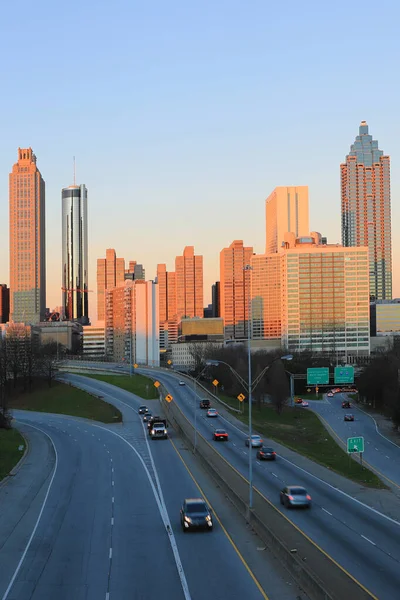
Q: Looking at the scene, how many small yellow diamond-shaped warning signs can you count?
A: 6